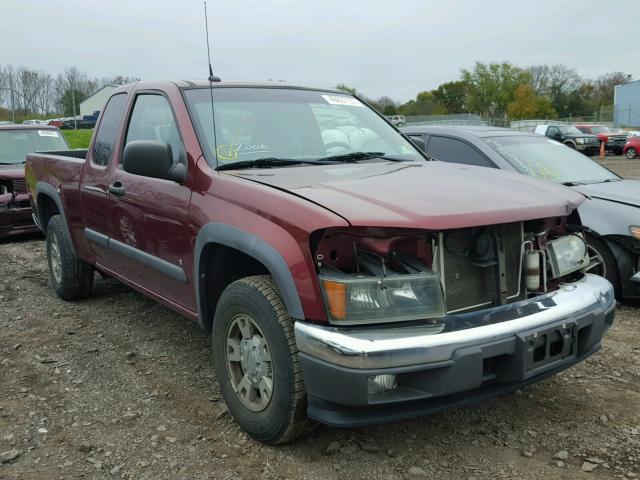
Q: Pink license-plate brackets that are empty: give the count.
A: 0